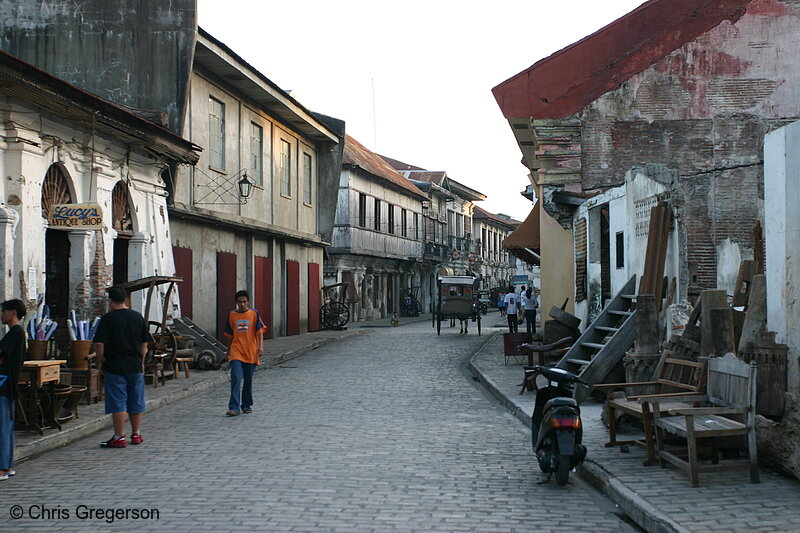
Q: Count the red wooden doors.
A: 5